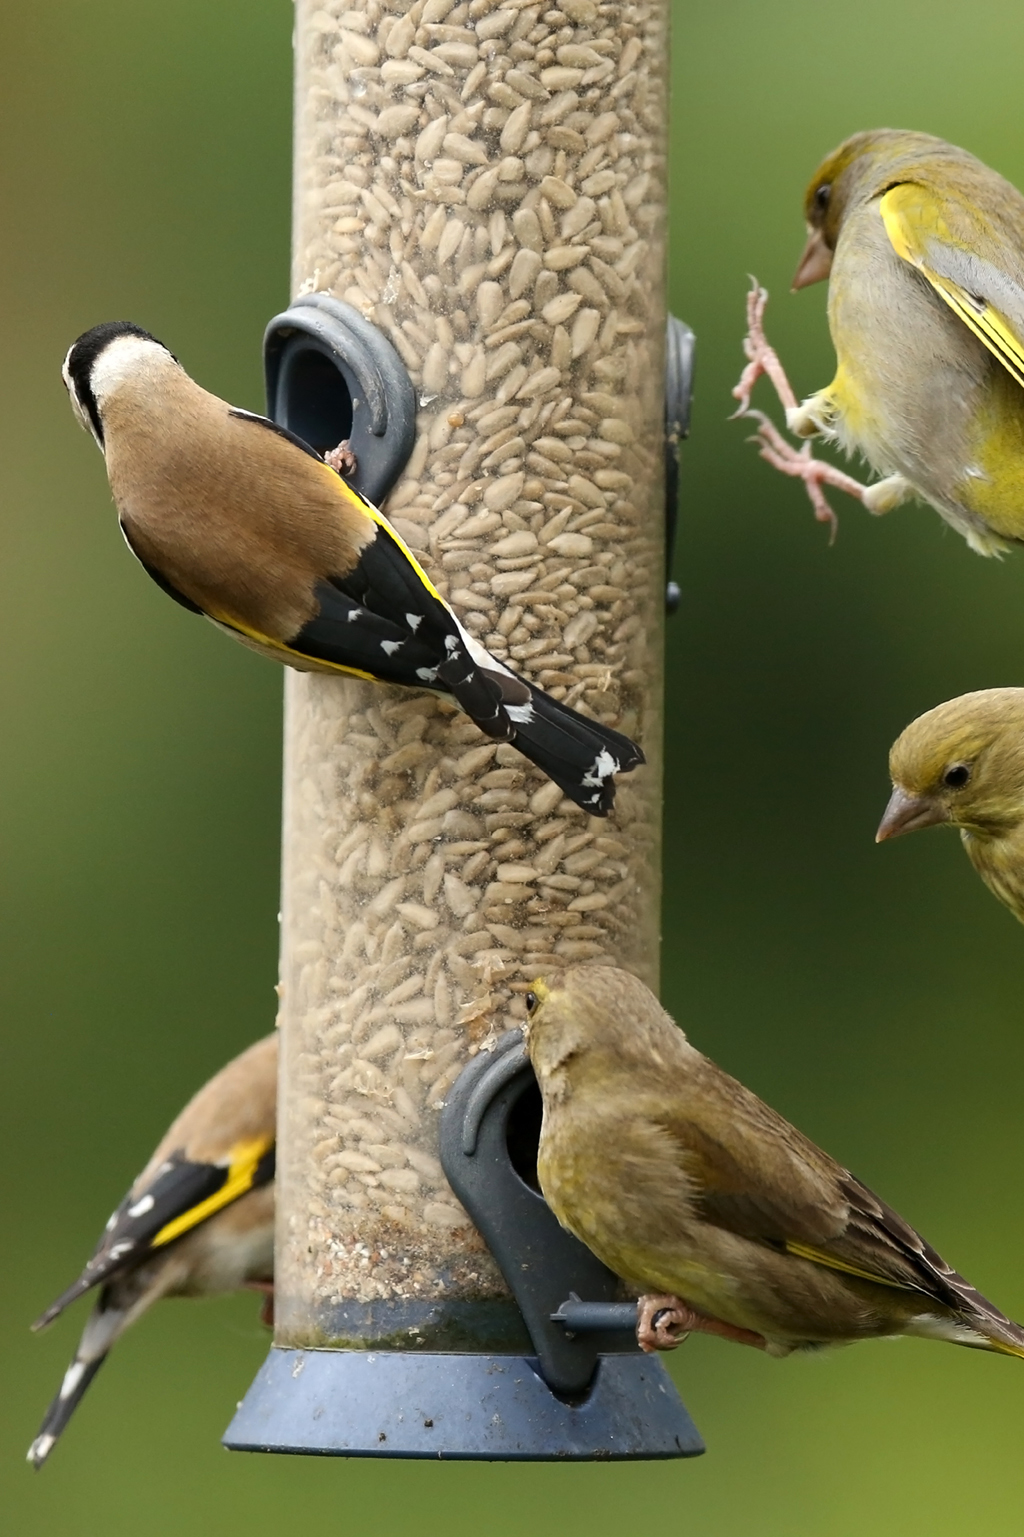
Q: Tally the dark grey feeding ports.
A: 3